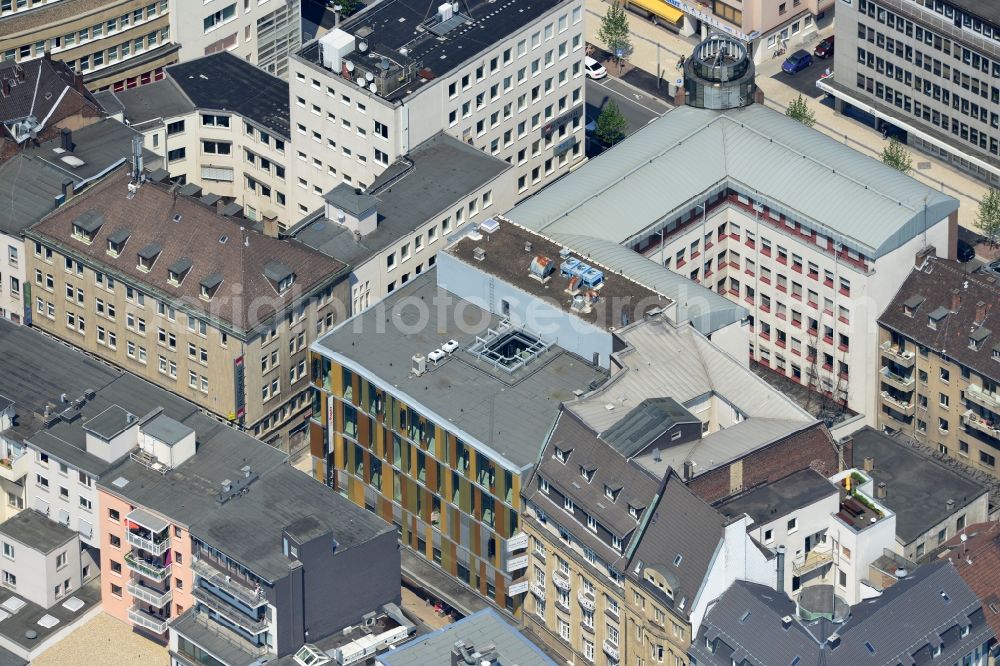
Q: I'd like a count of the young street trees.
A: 5